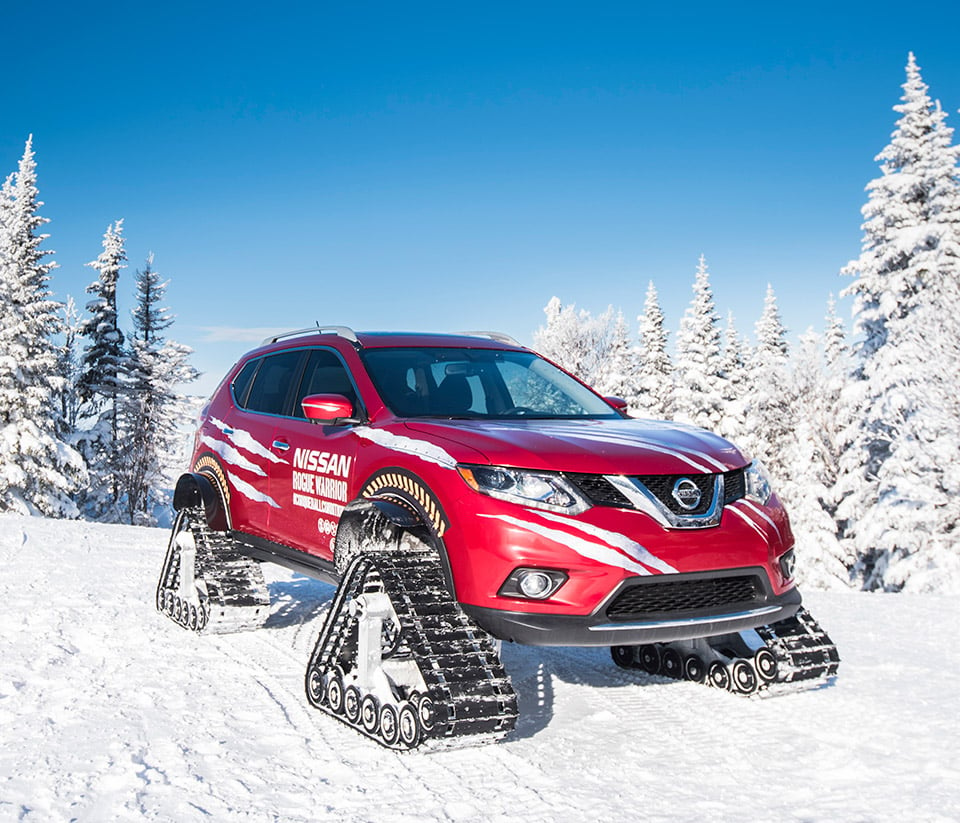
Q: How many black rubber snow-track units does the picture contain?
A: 3